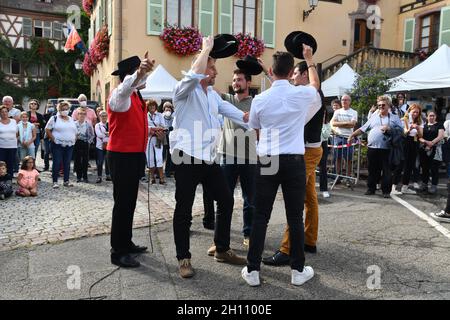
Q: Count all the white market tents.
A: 3